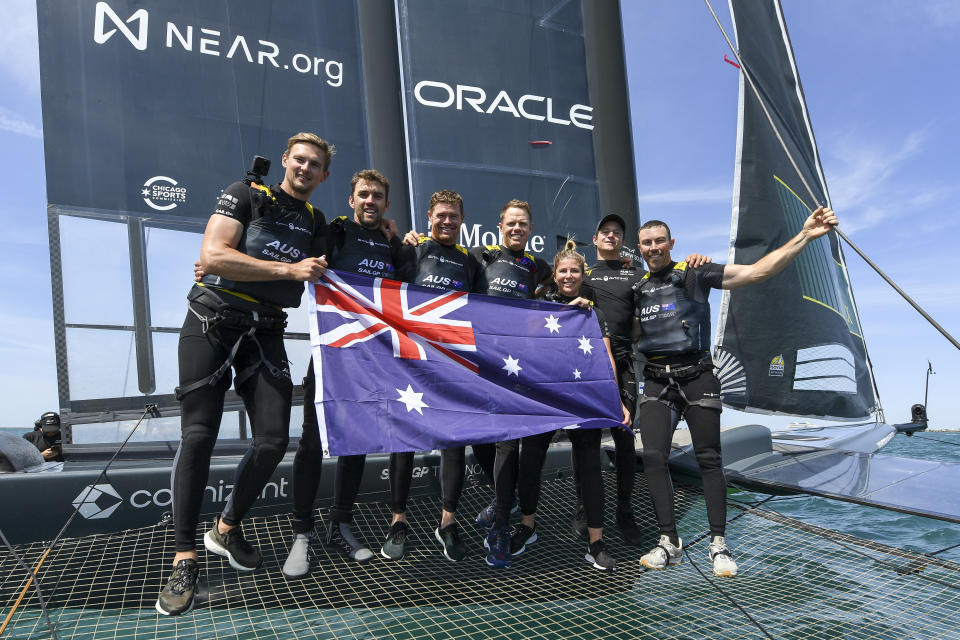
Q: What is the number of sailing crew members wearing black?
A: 7